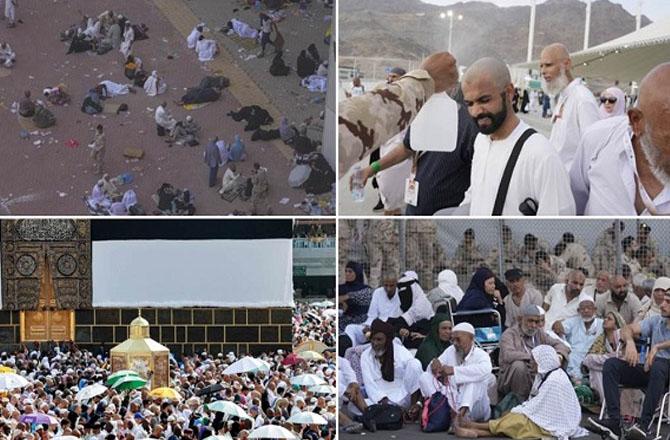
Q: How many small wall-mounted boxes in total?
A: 0